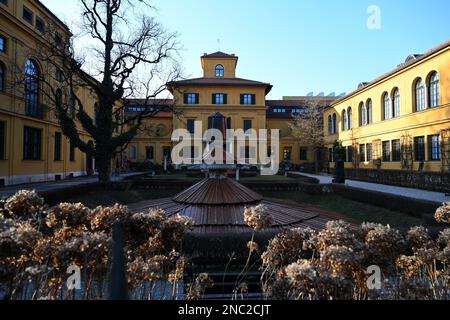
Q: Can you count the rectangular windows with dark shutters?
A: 3